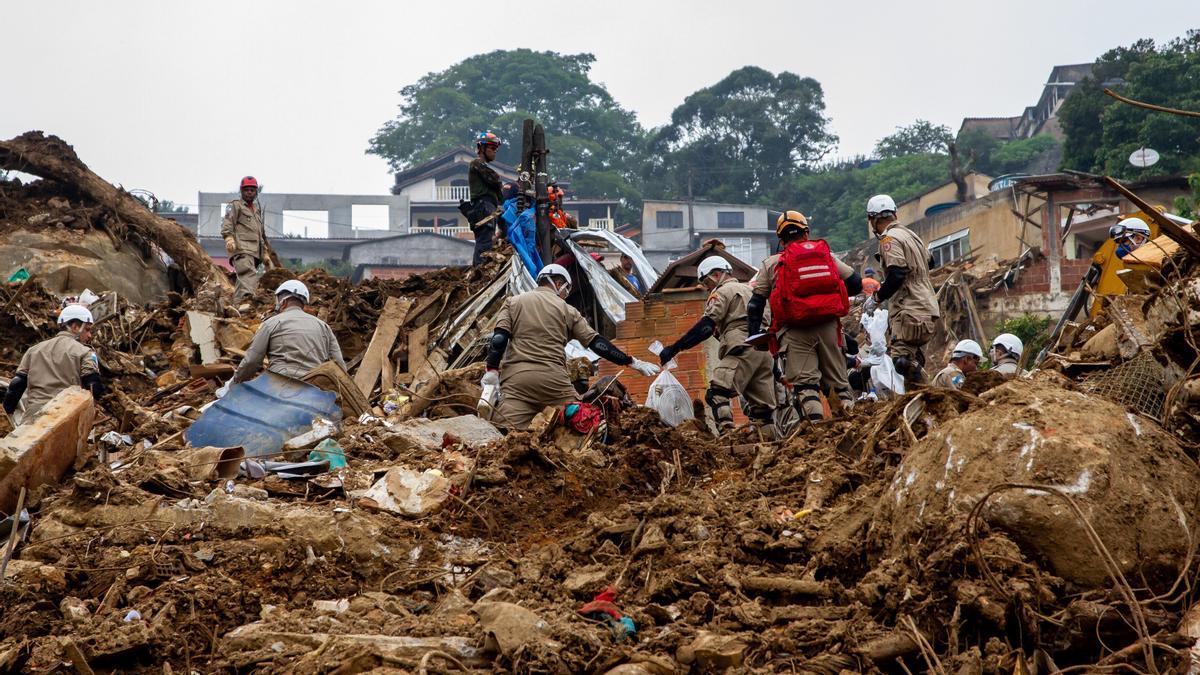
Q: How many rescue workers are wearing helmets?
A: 11